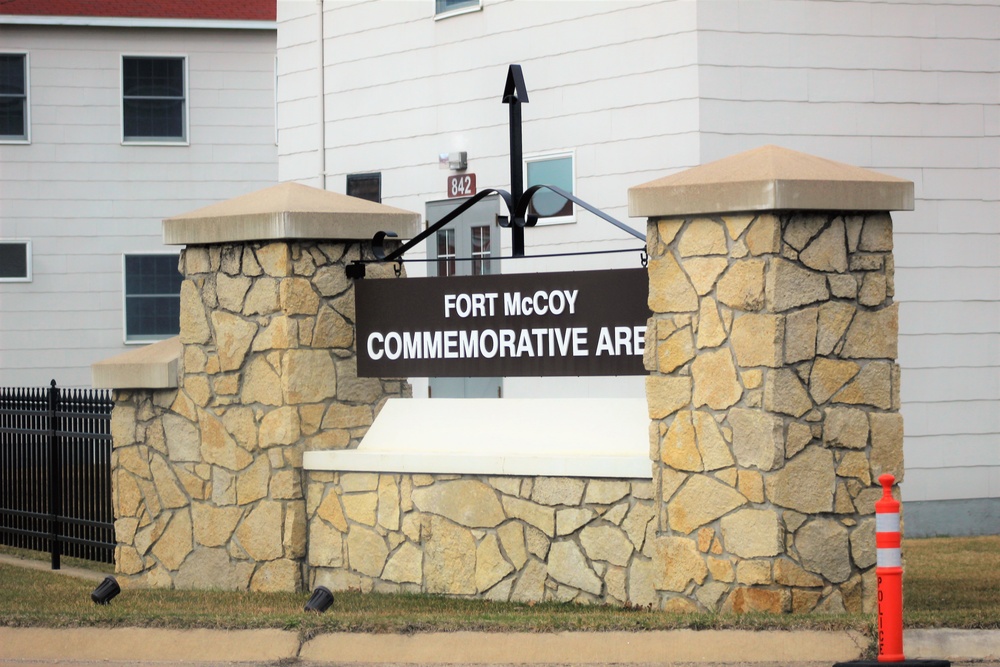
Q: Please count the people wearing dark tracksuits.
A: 0